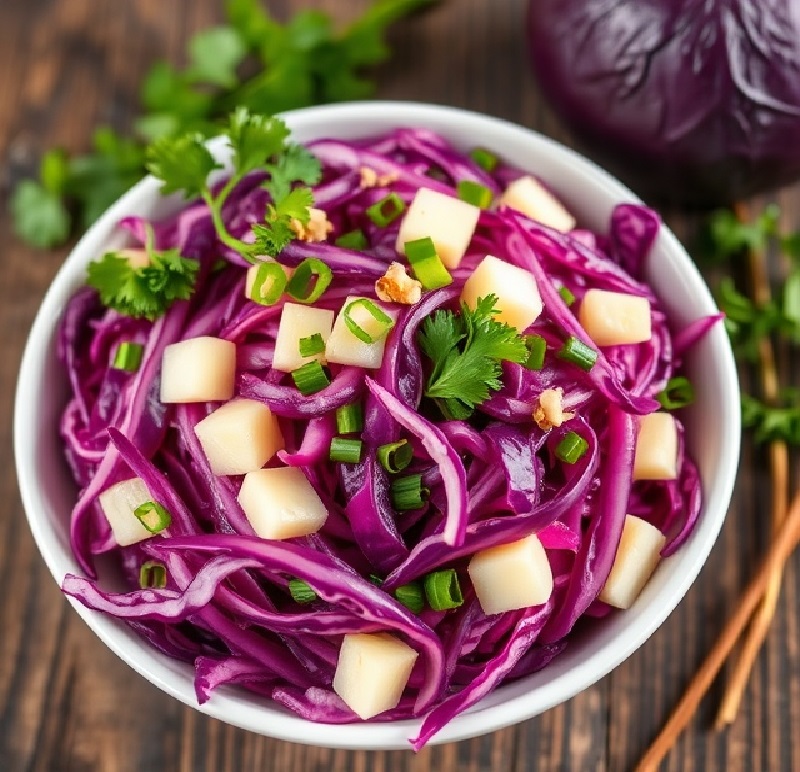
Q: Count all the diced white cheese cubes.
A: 14